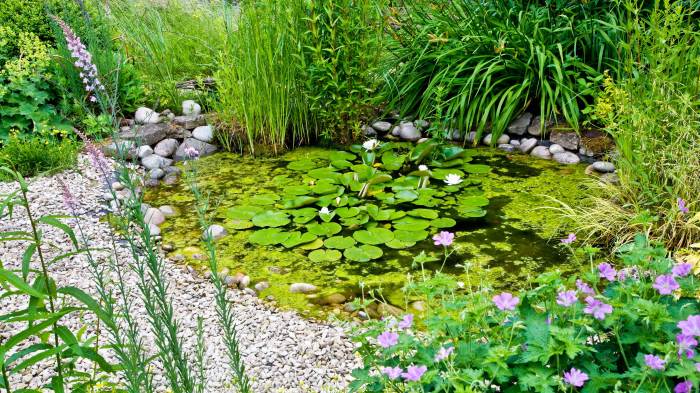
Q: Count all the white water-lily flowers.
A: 4